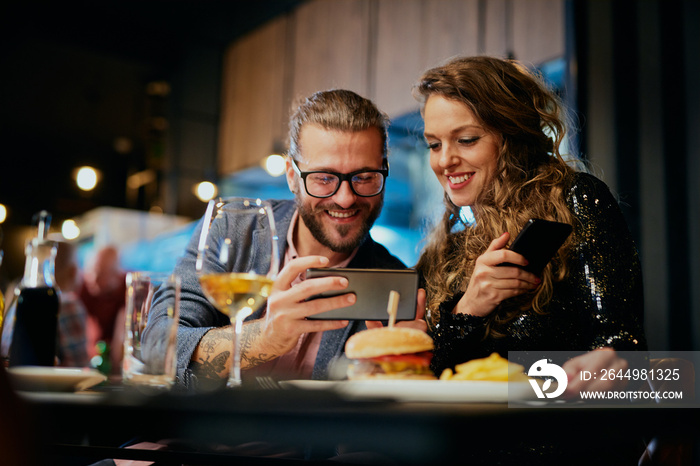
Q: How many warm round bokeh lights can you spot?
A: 5